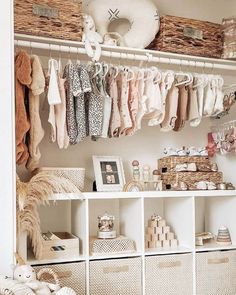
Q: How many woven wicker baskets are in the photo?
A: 4